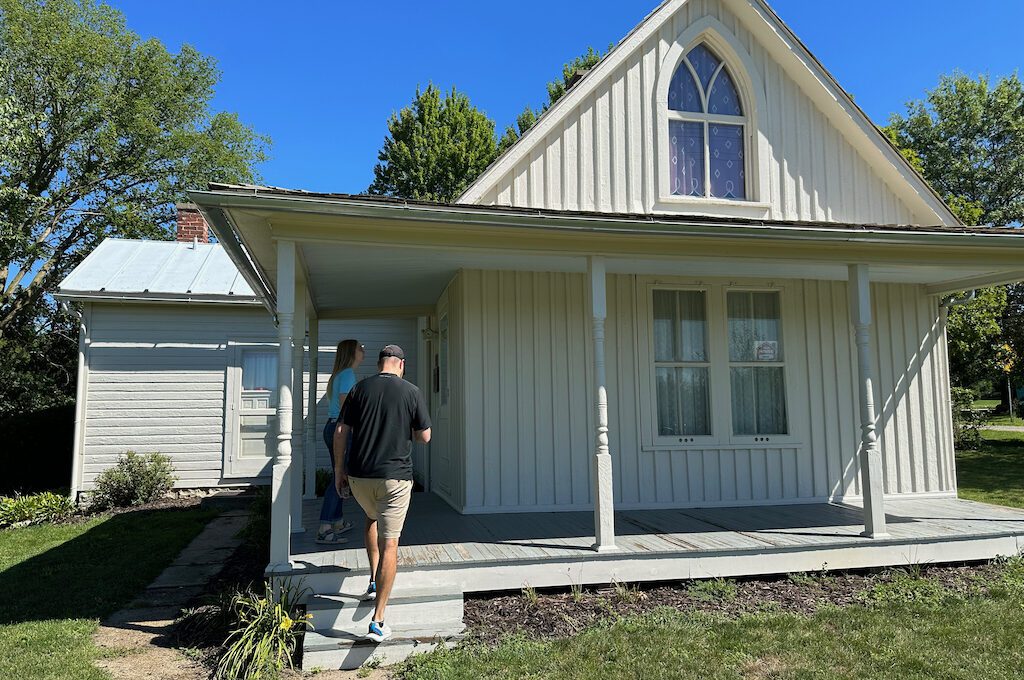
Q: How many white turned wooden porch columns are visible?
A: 5